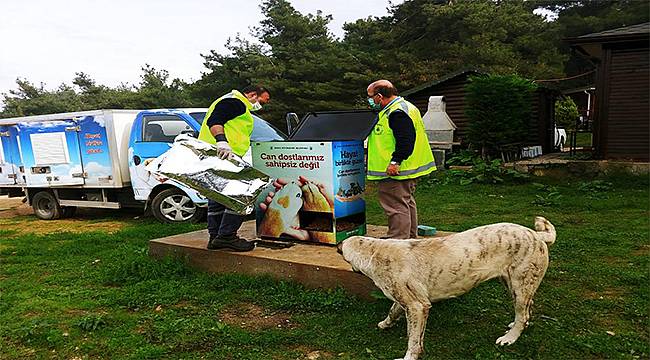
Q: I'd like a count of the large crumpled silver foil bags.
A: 1